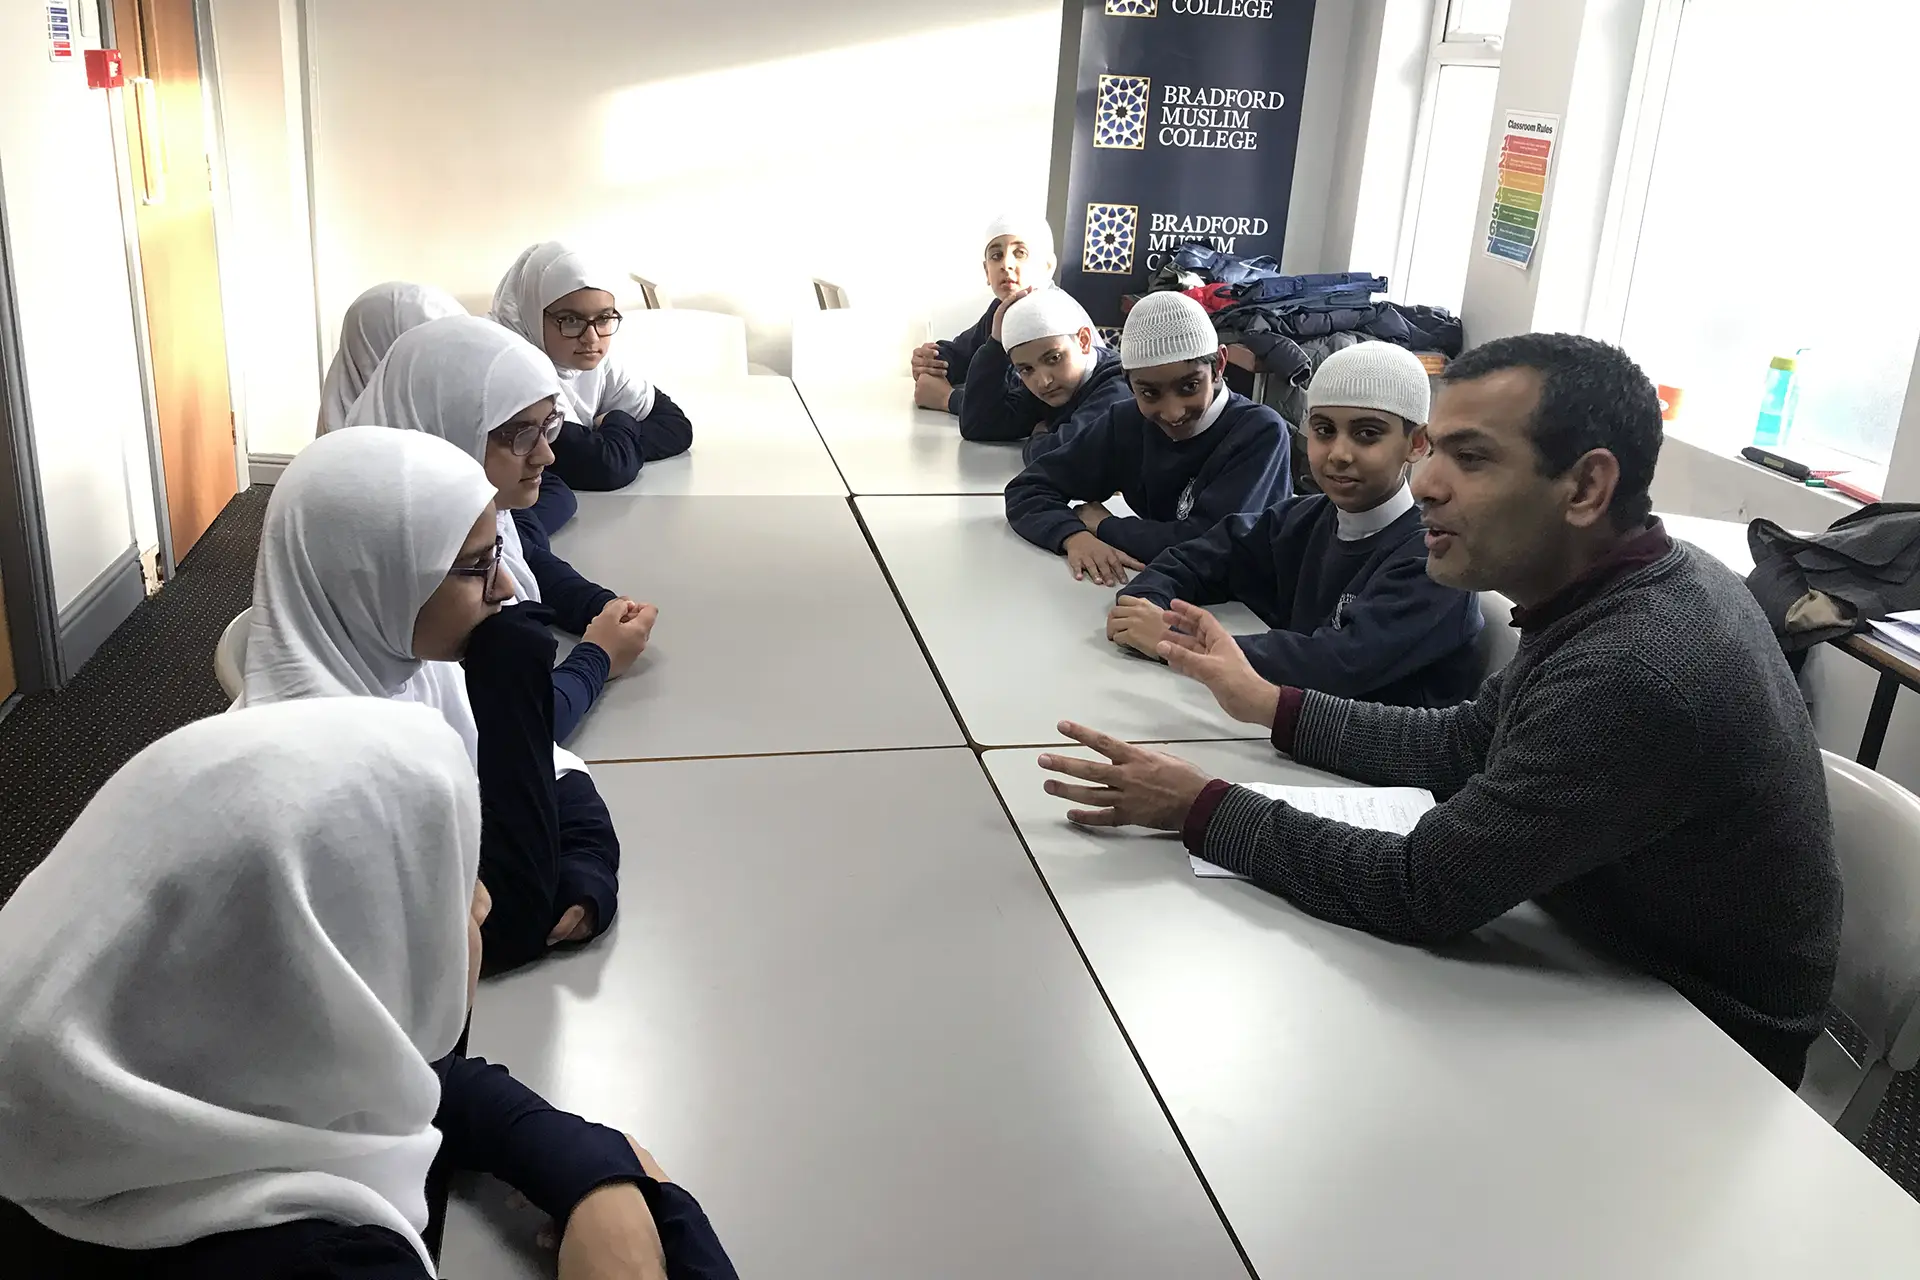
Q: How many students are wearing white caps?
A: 4